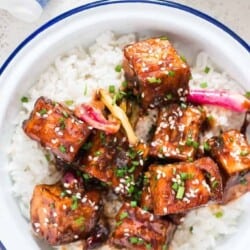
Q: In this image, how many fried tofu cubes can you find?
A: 8